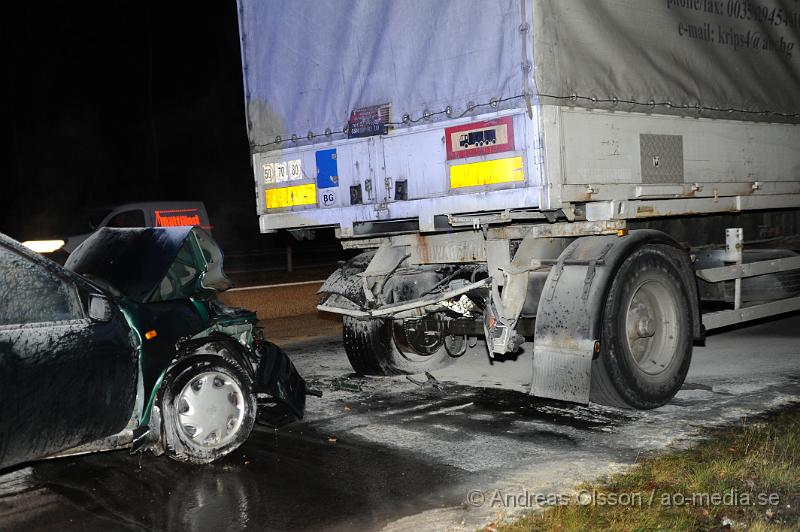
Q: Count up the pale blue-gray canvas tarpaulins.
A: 1